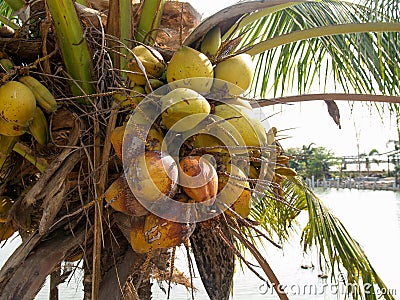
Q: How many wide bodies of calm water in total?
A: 1